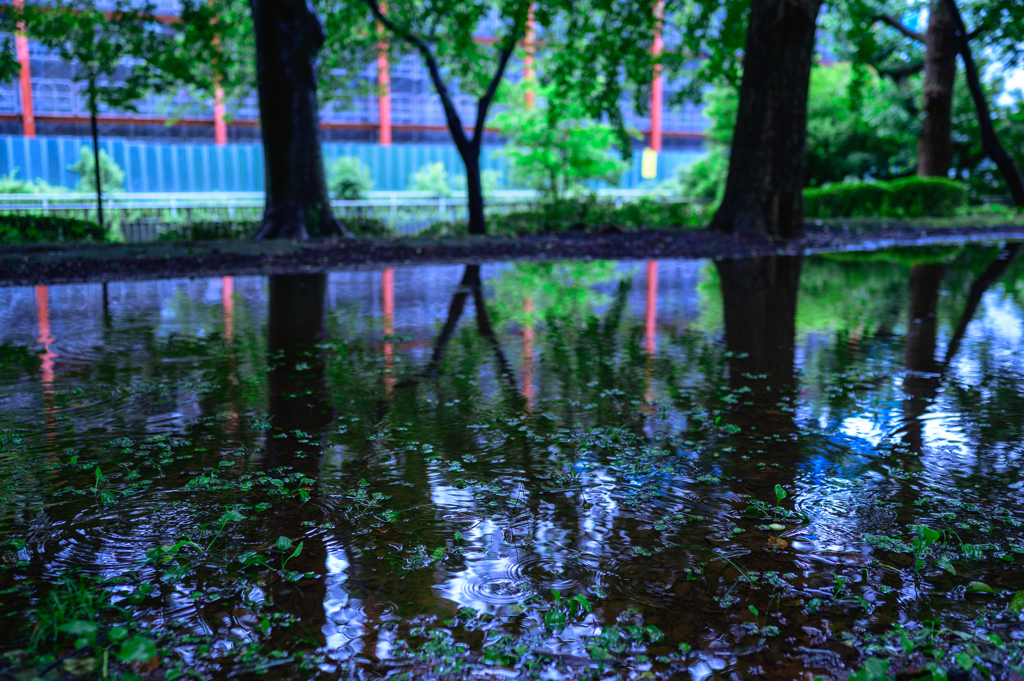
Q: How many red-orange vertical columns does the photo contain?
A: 5